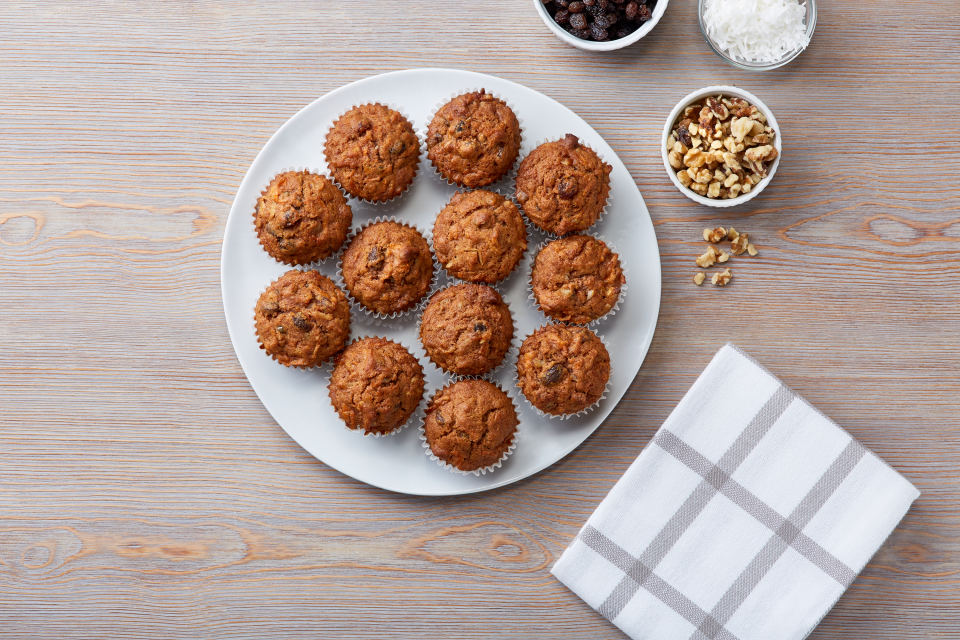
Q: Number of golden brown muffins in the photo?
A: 12